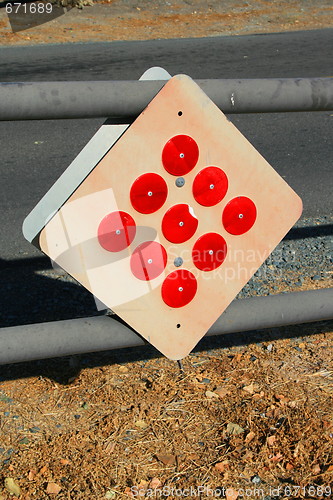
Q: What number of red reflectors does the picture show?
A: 9